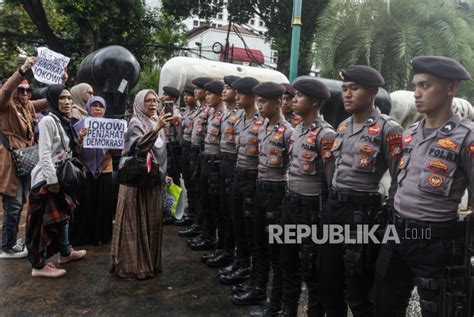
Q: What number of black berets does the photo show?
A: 11